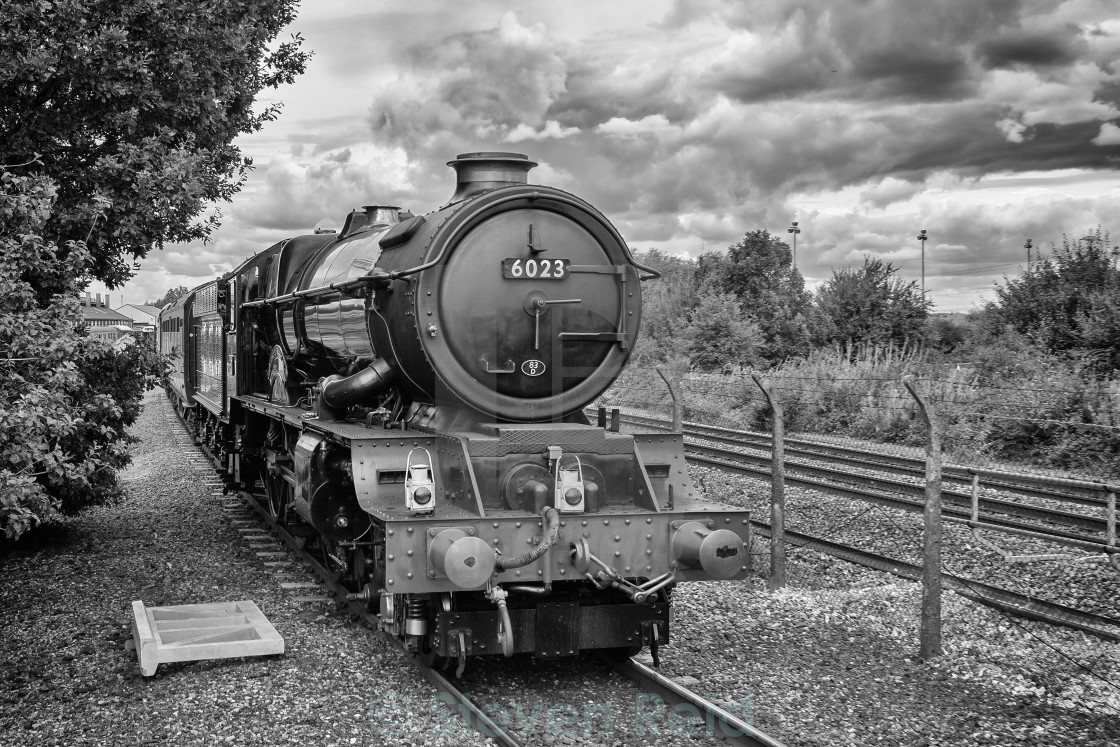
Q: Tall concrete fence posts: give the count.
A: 3